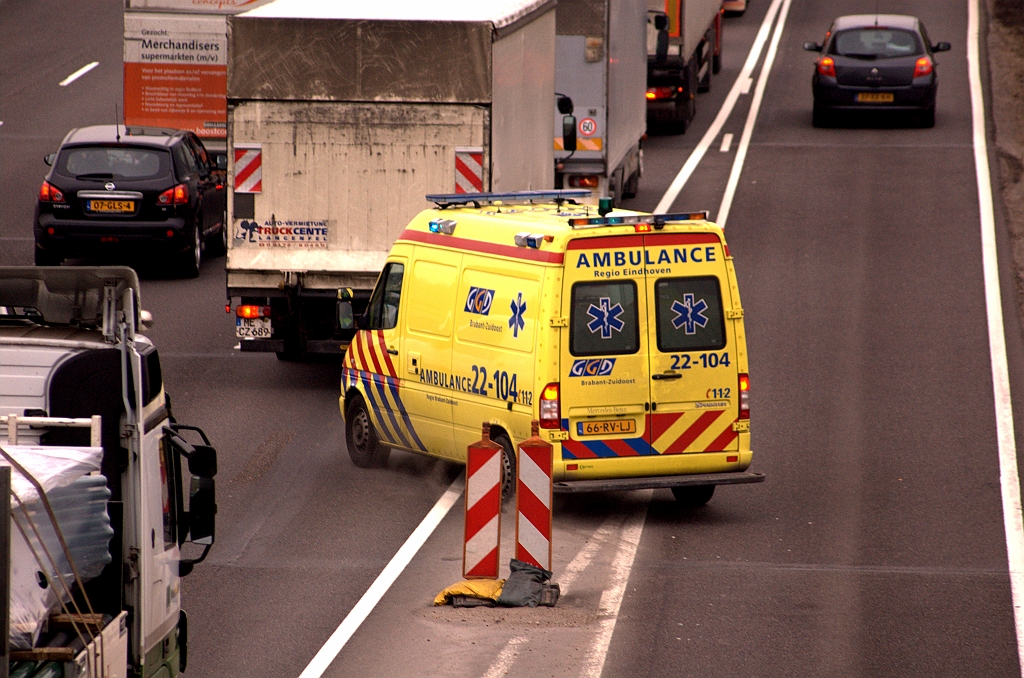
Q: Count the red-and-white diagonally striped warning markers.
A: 4